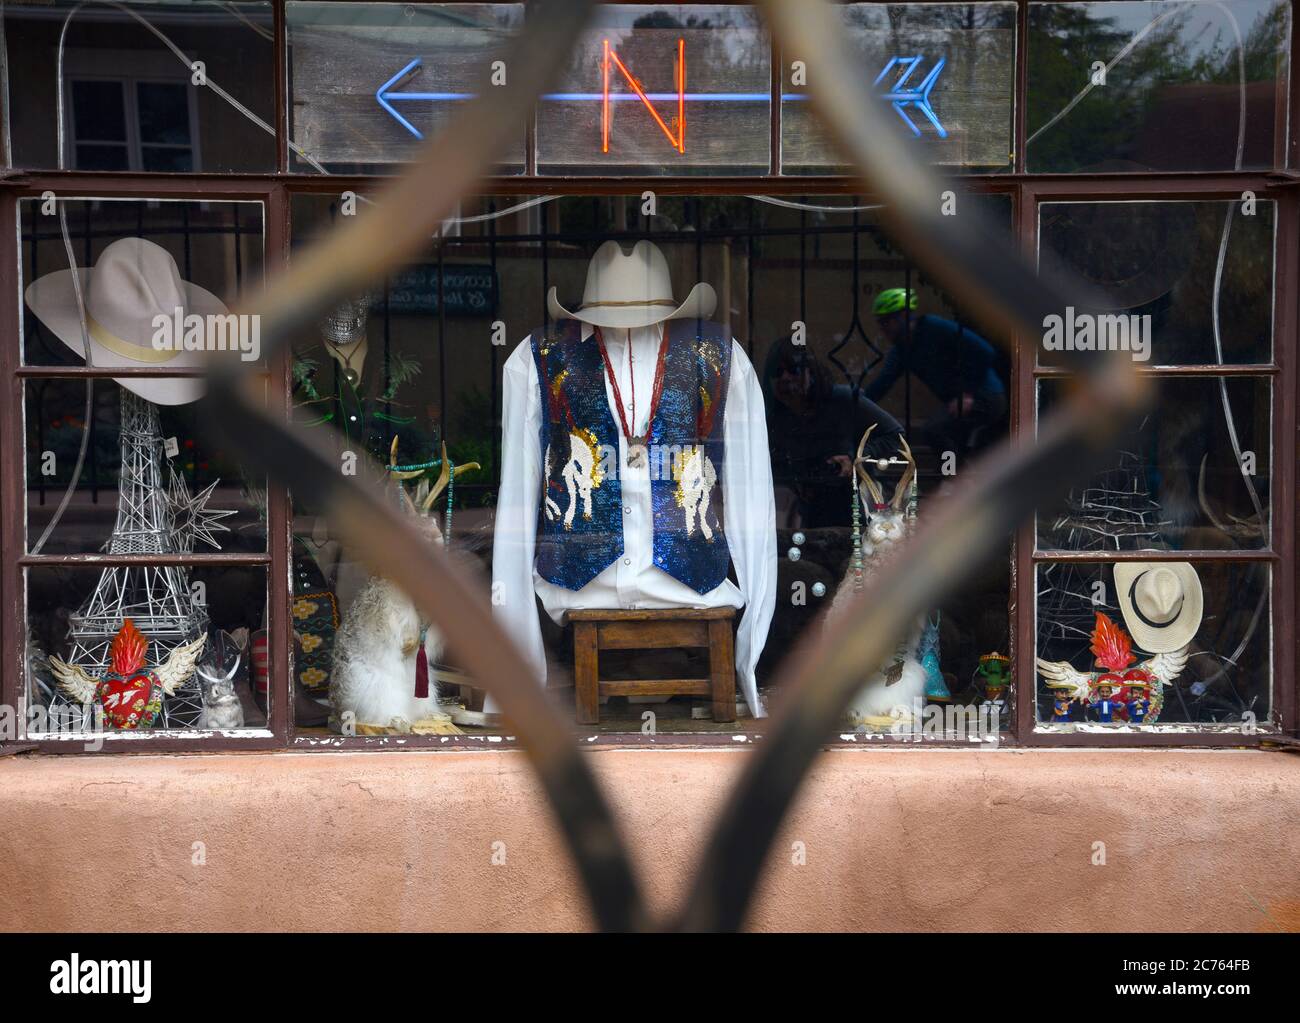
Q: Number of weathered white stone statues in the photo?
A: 0